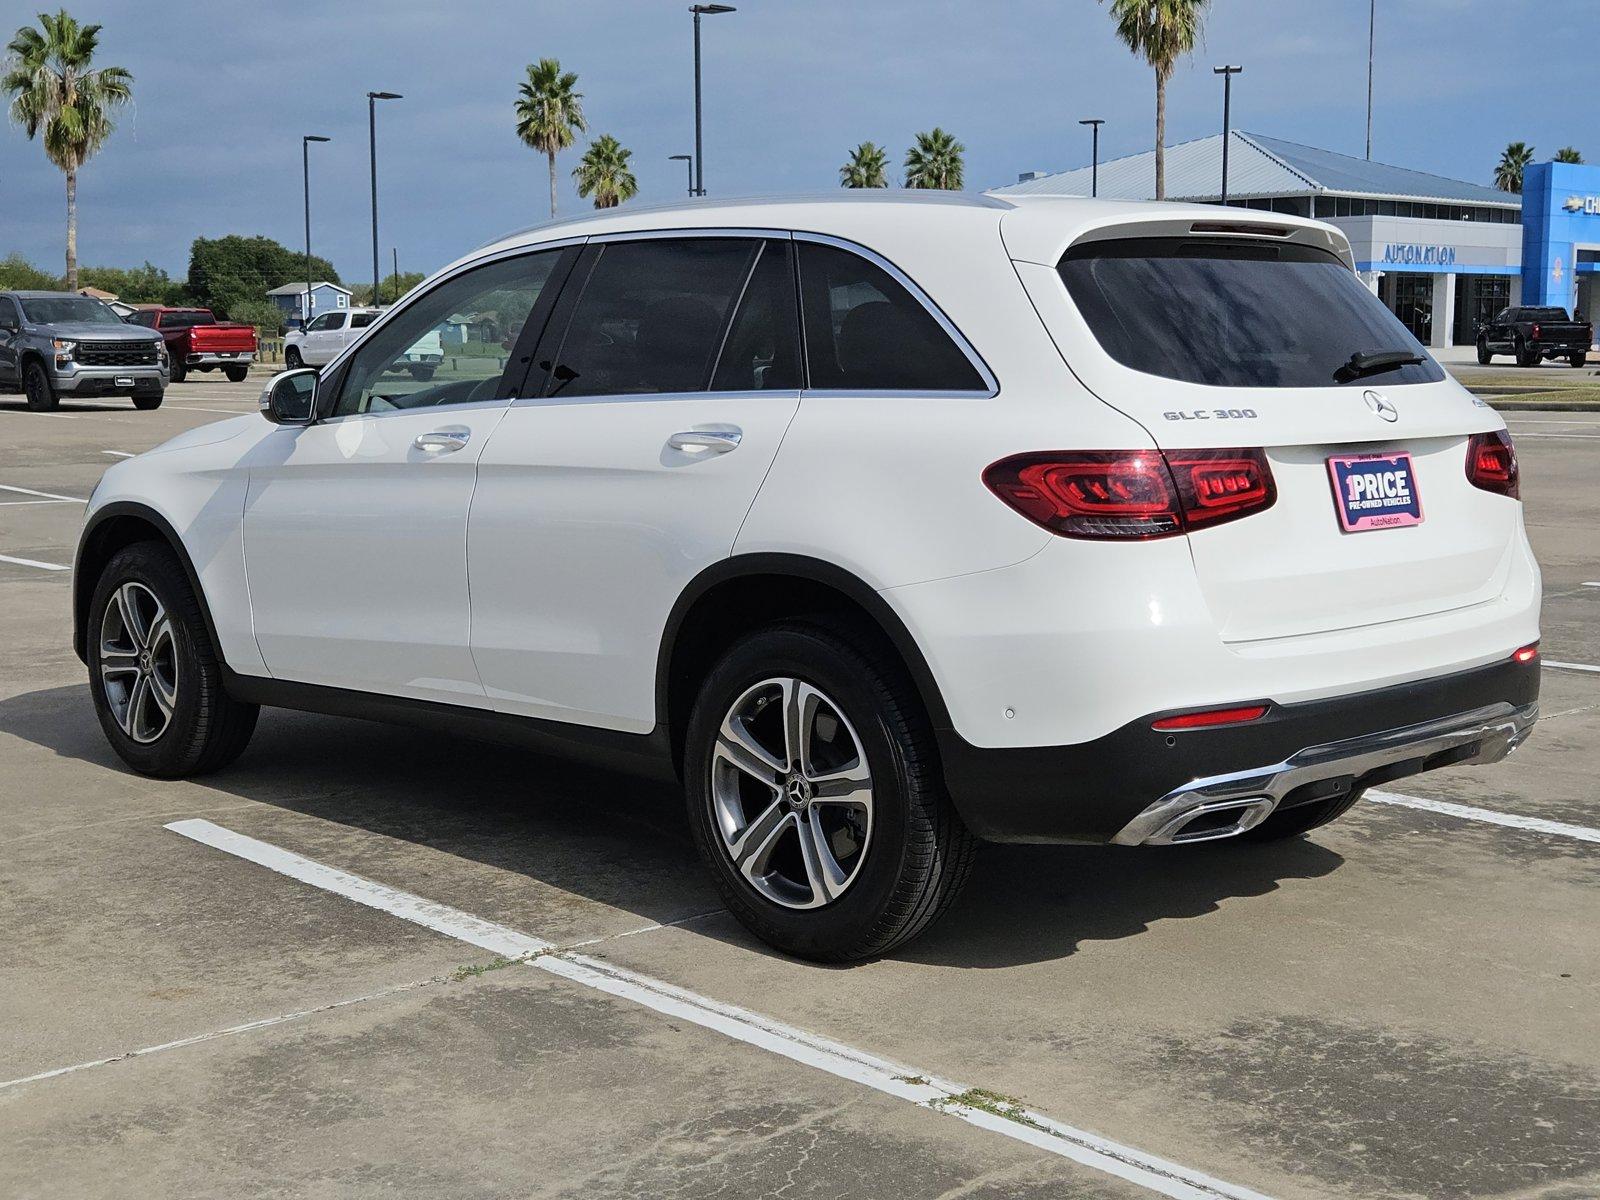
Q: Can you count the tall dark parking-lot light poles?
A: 6